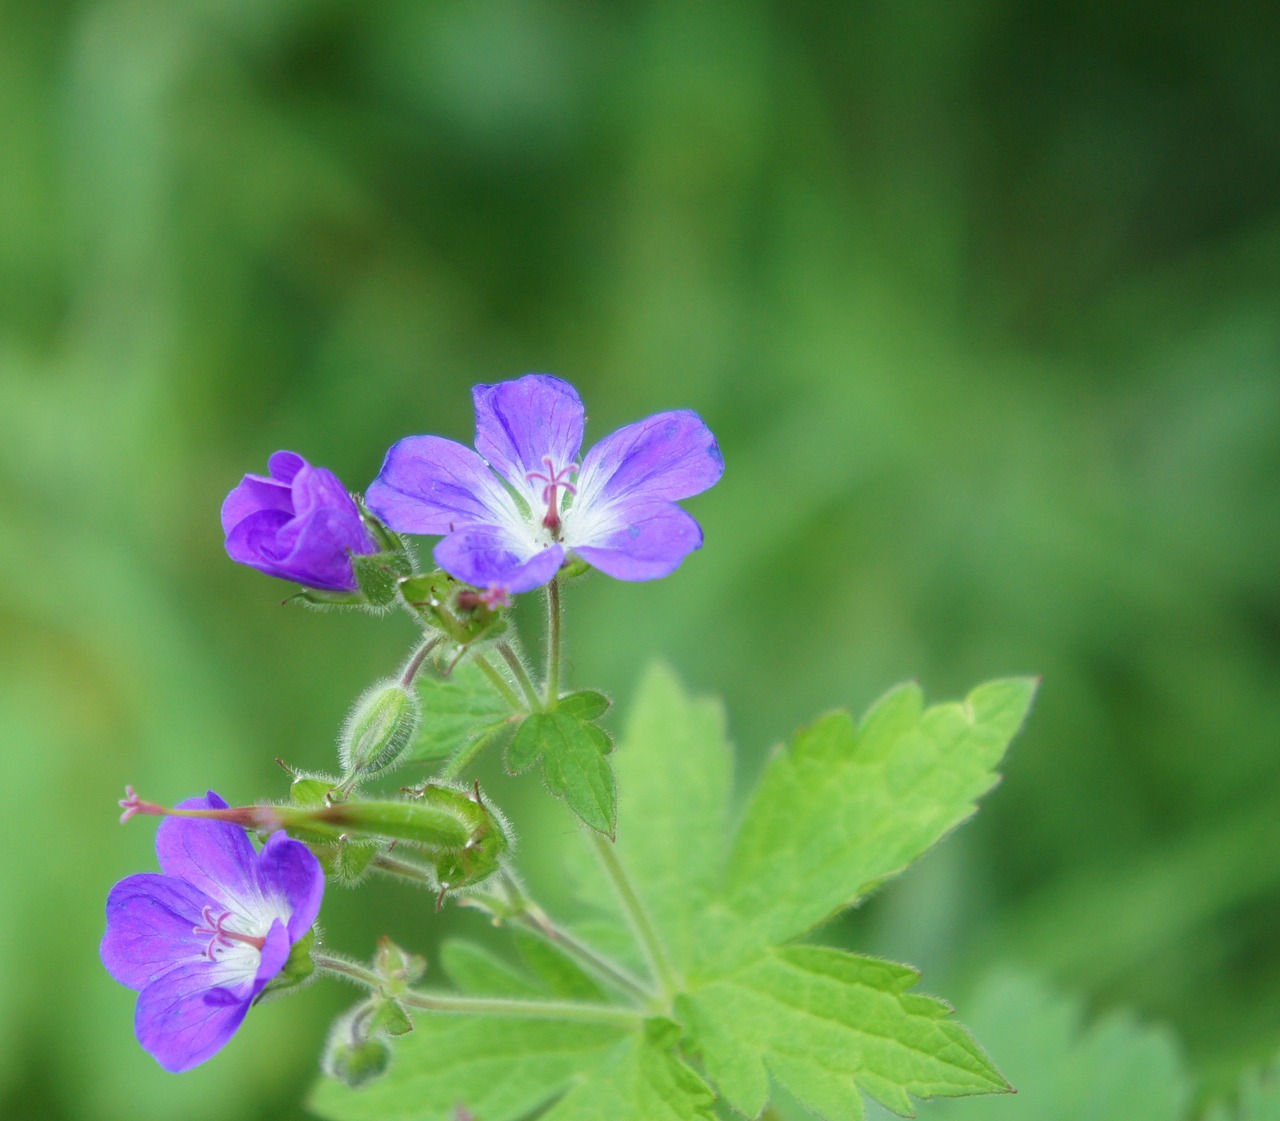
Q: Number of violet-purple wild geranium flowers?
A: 3